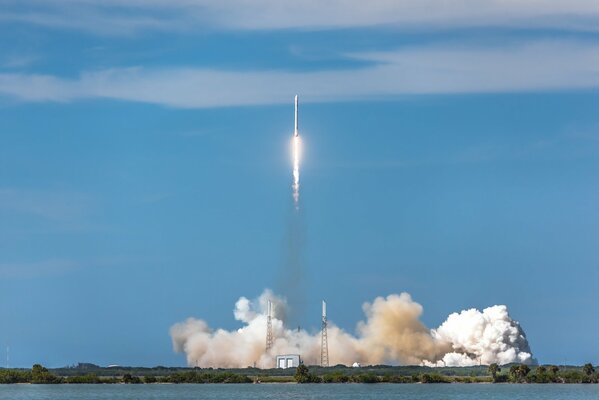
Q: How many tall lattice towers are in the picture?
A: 2